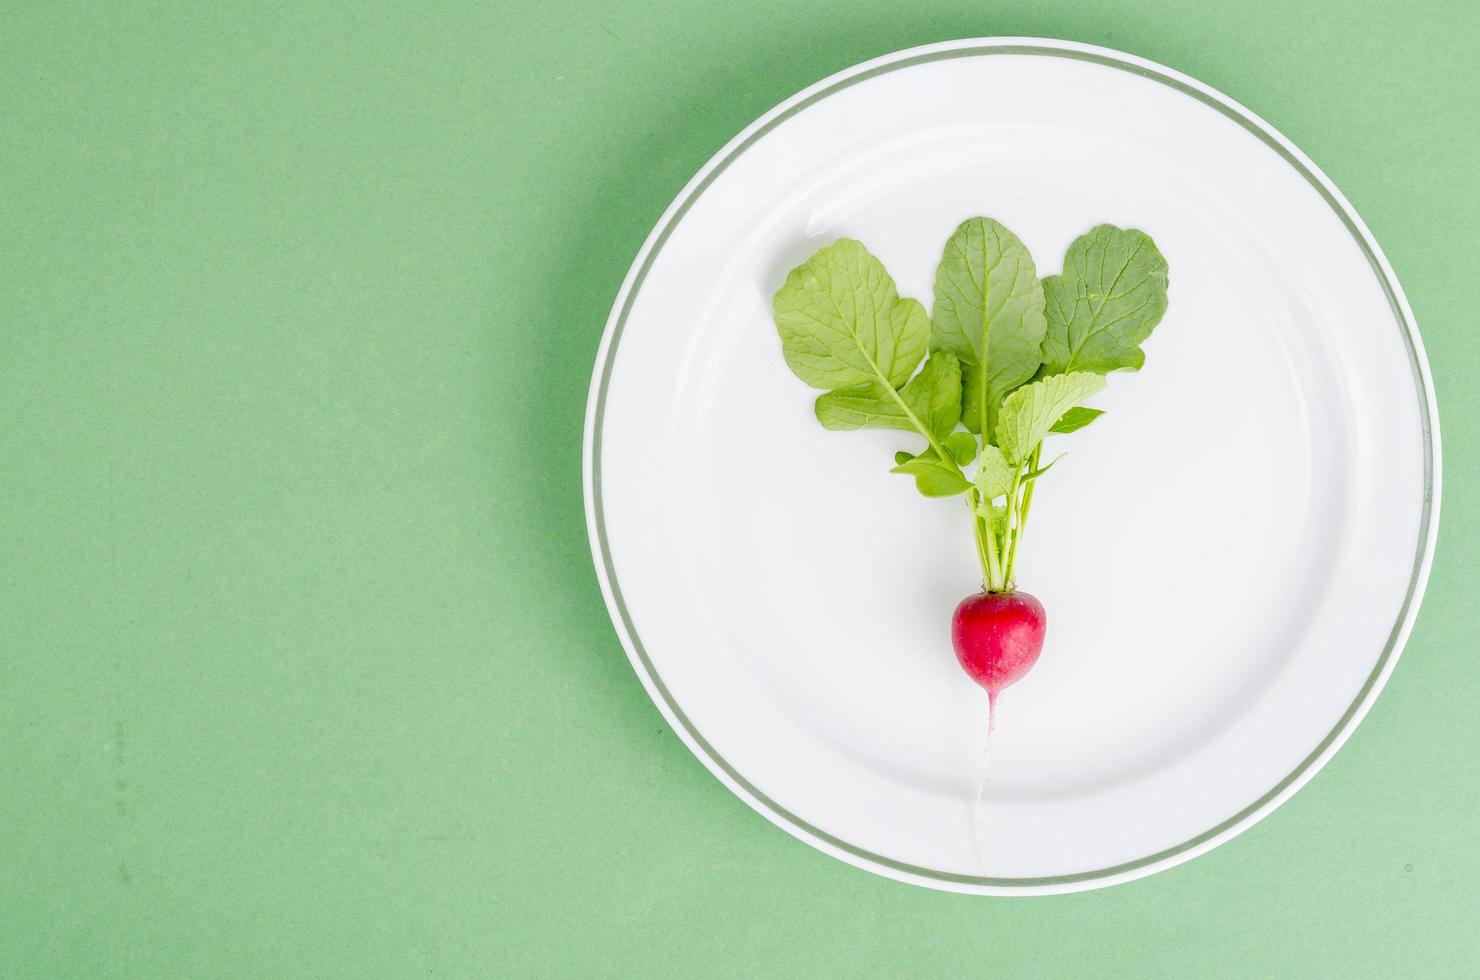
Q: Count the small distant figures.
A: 0